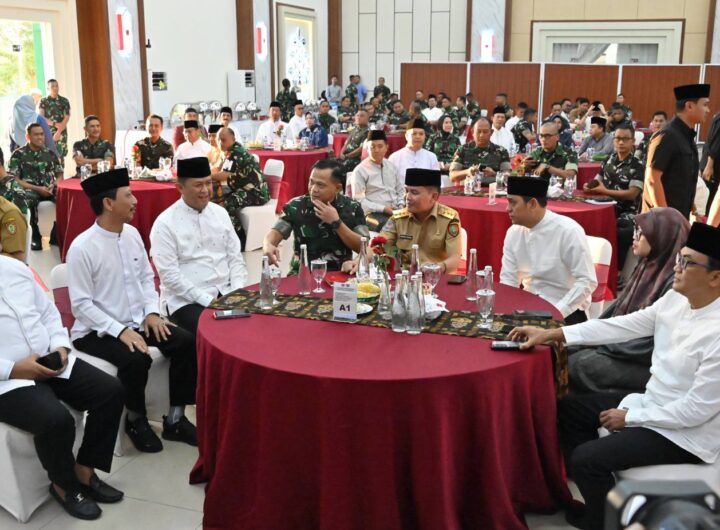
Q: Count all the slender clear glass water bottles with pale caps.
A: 10